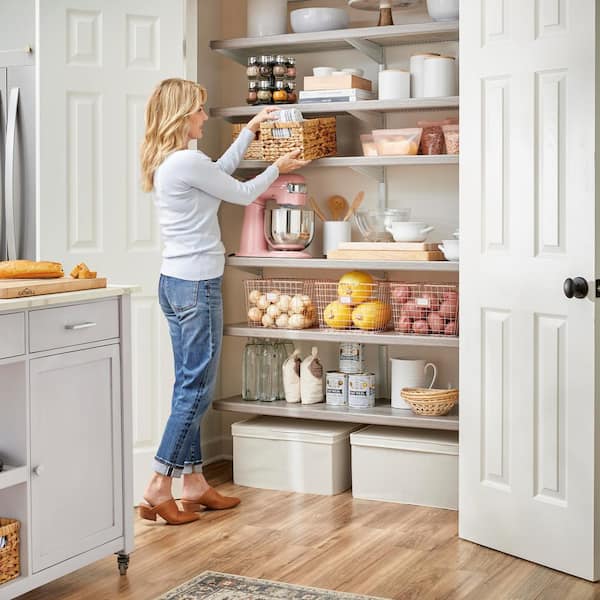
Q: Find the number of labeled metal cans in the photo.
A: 3